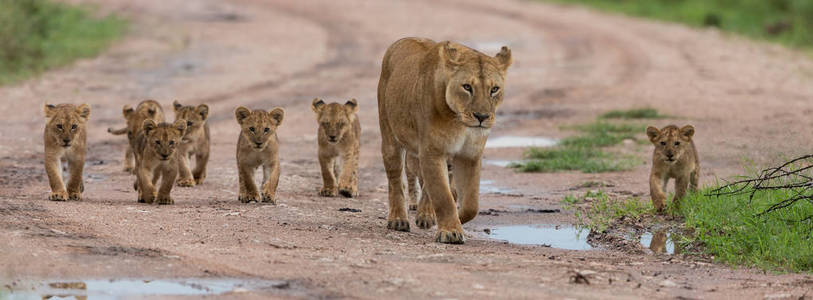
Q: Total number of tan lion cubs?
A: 7